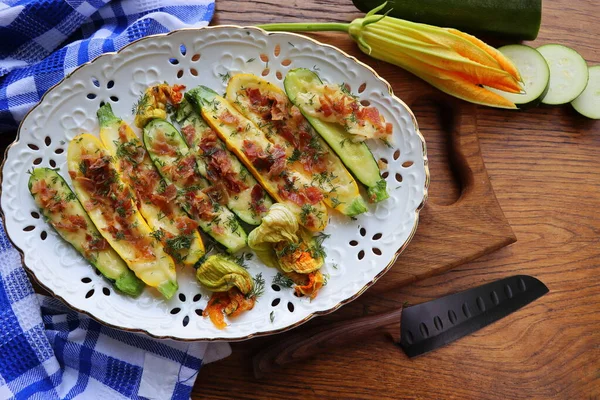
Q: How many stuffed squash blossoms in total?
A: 3